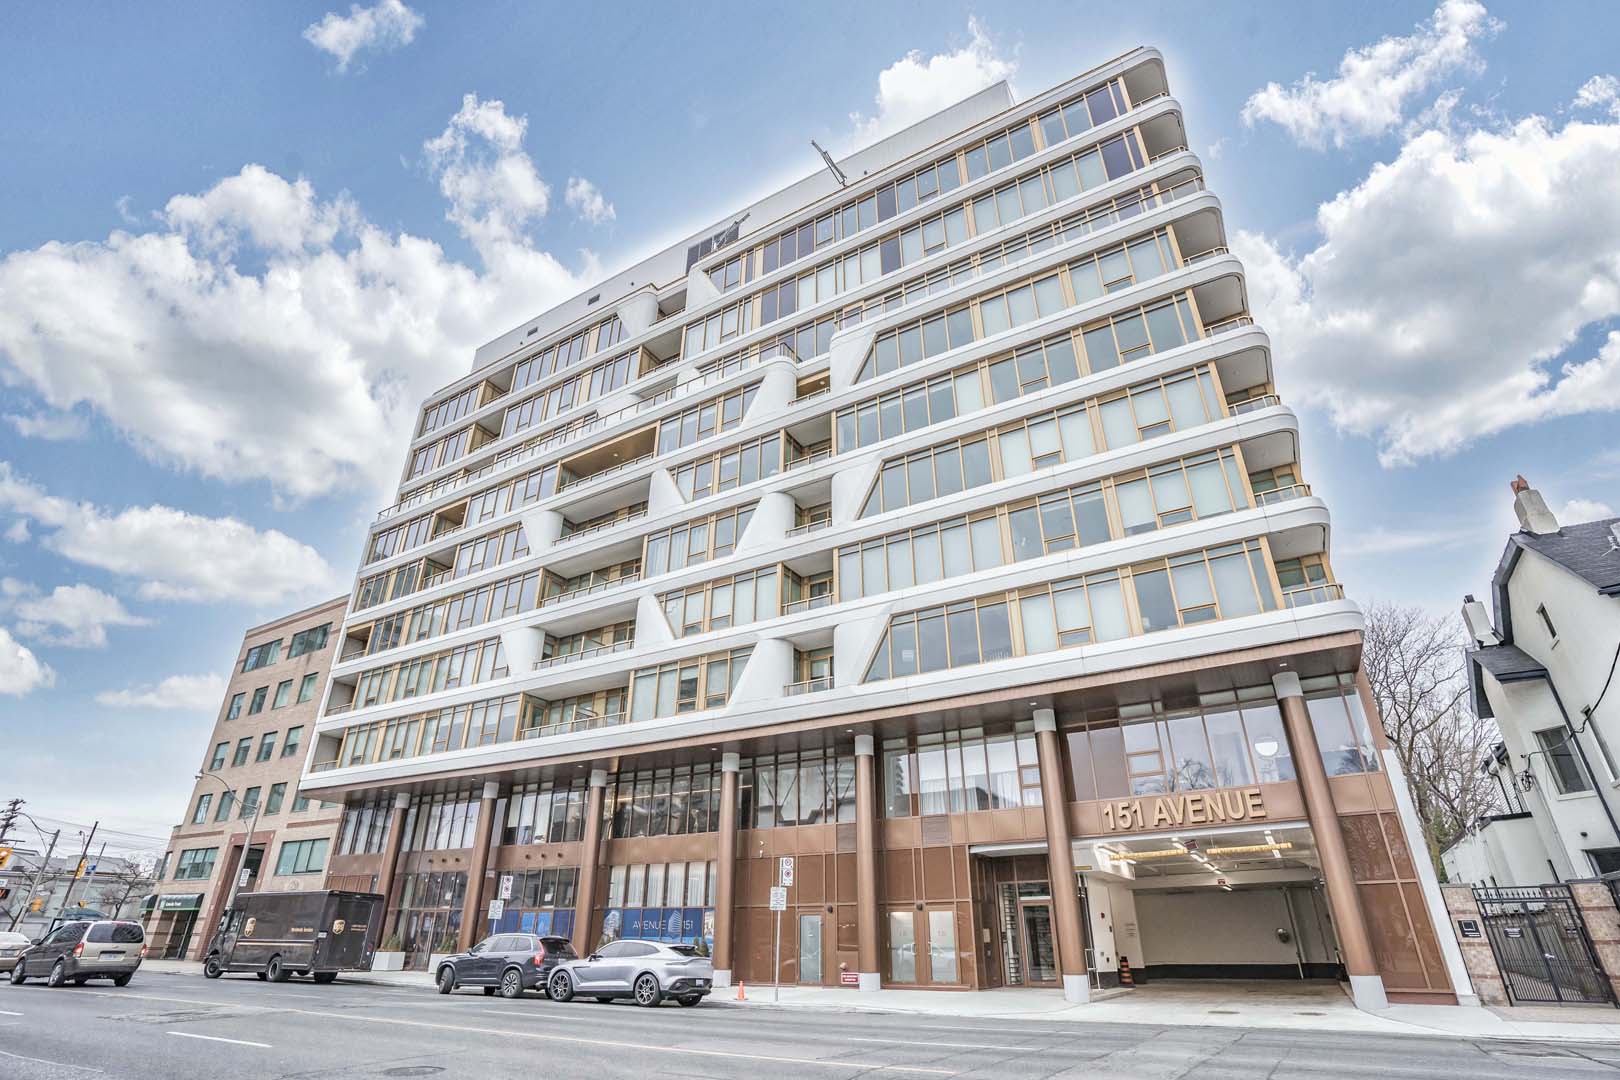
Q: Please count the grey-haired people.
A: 0